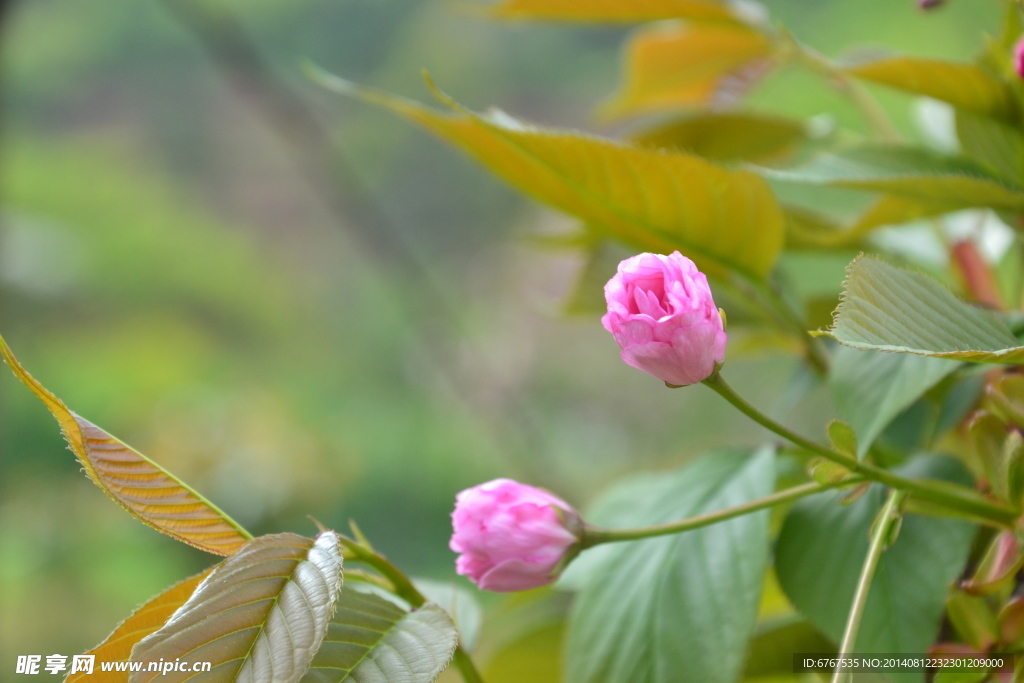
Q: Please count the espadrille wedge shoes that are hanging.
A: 0